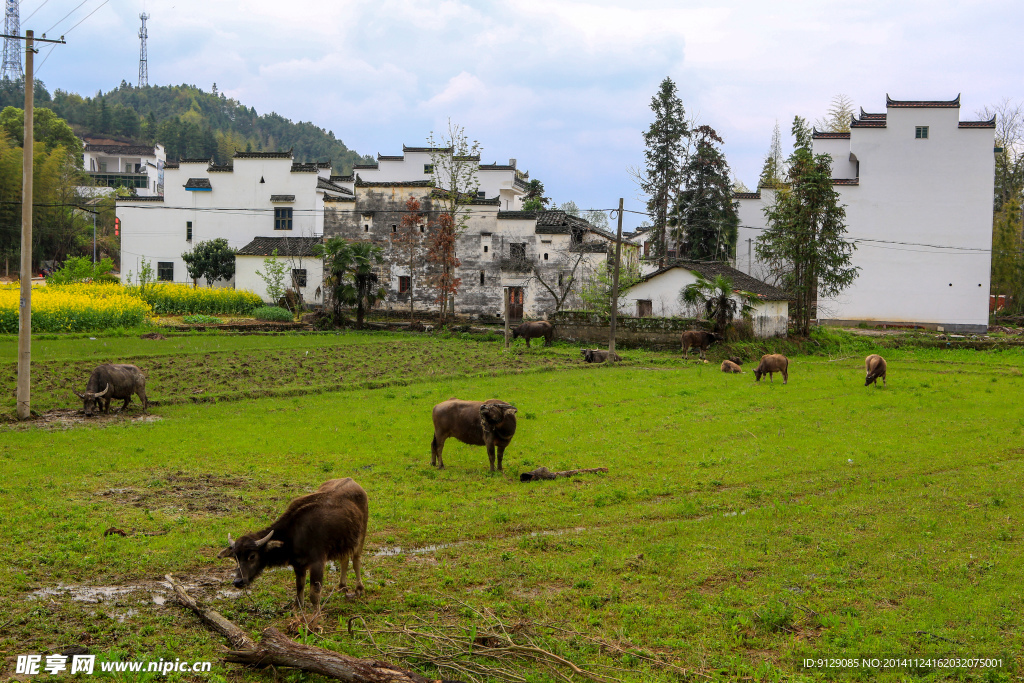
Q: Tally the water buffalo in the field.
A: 9